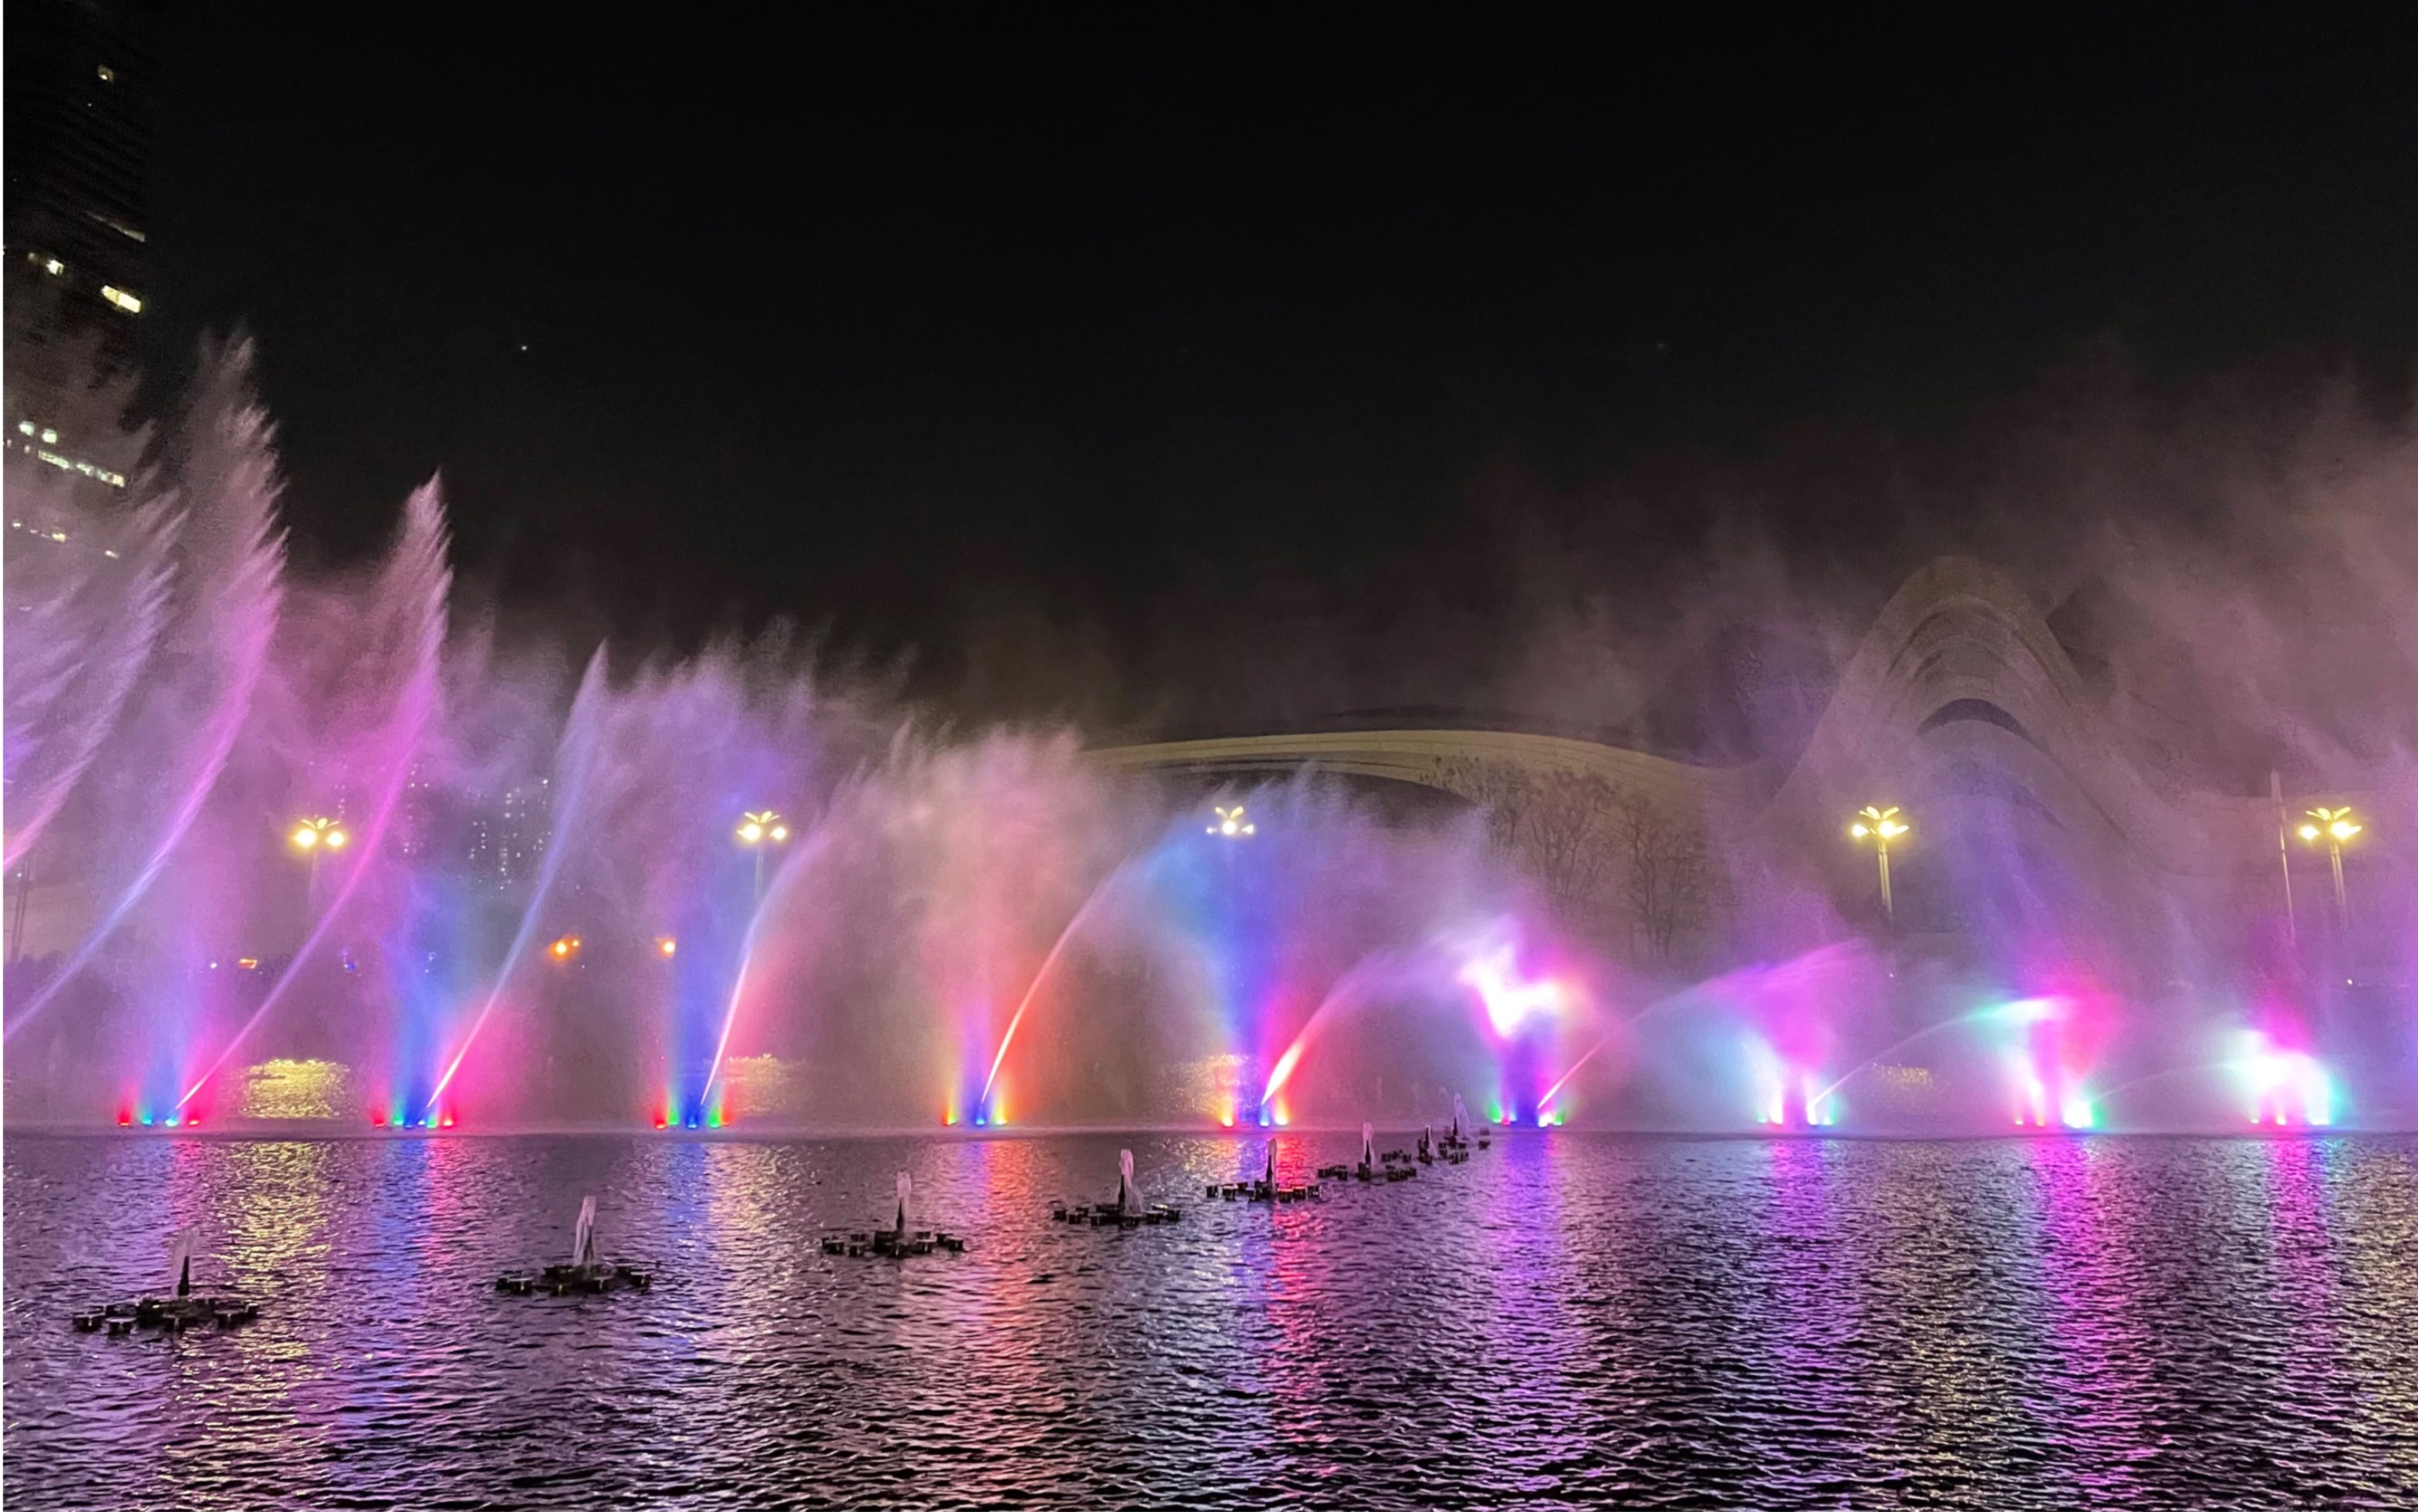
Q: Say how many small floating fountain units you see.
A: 8